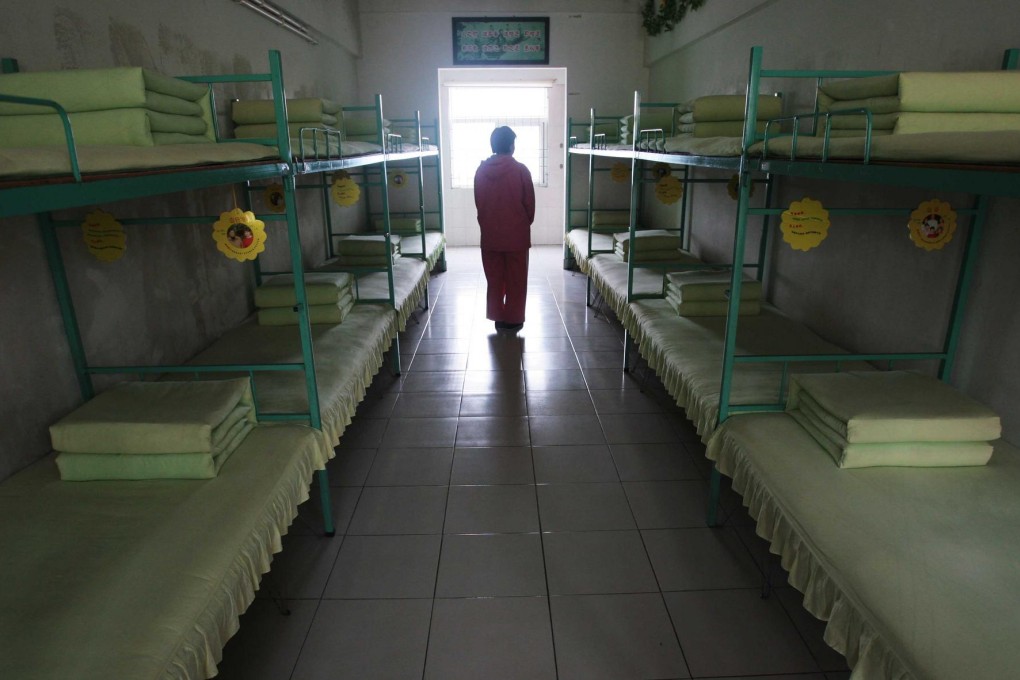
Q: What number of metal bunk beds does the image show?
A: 8